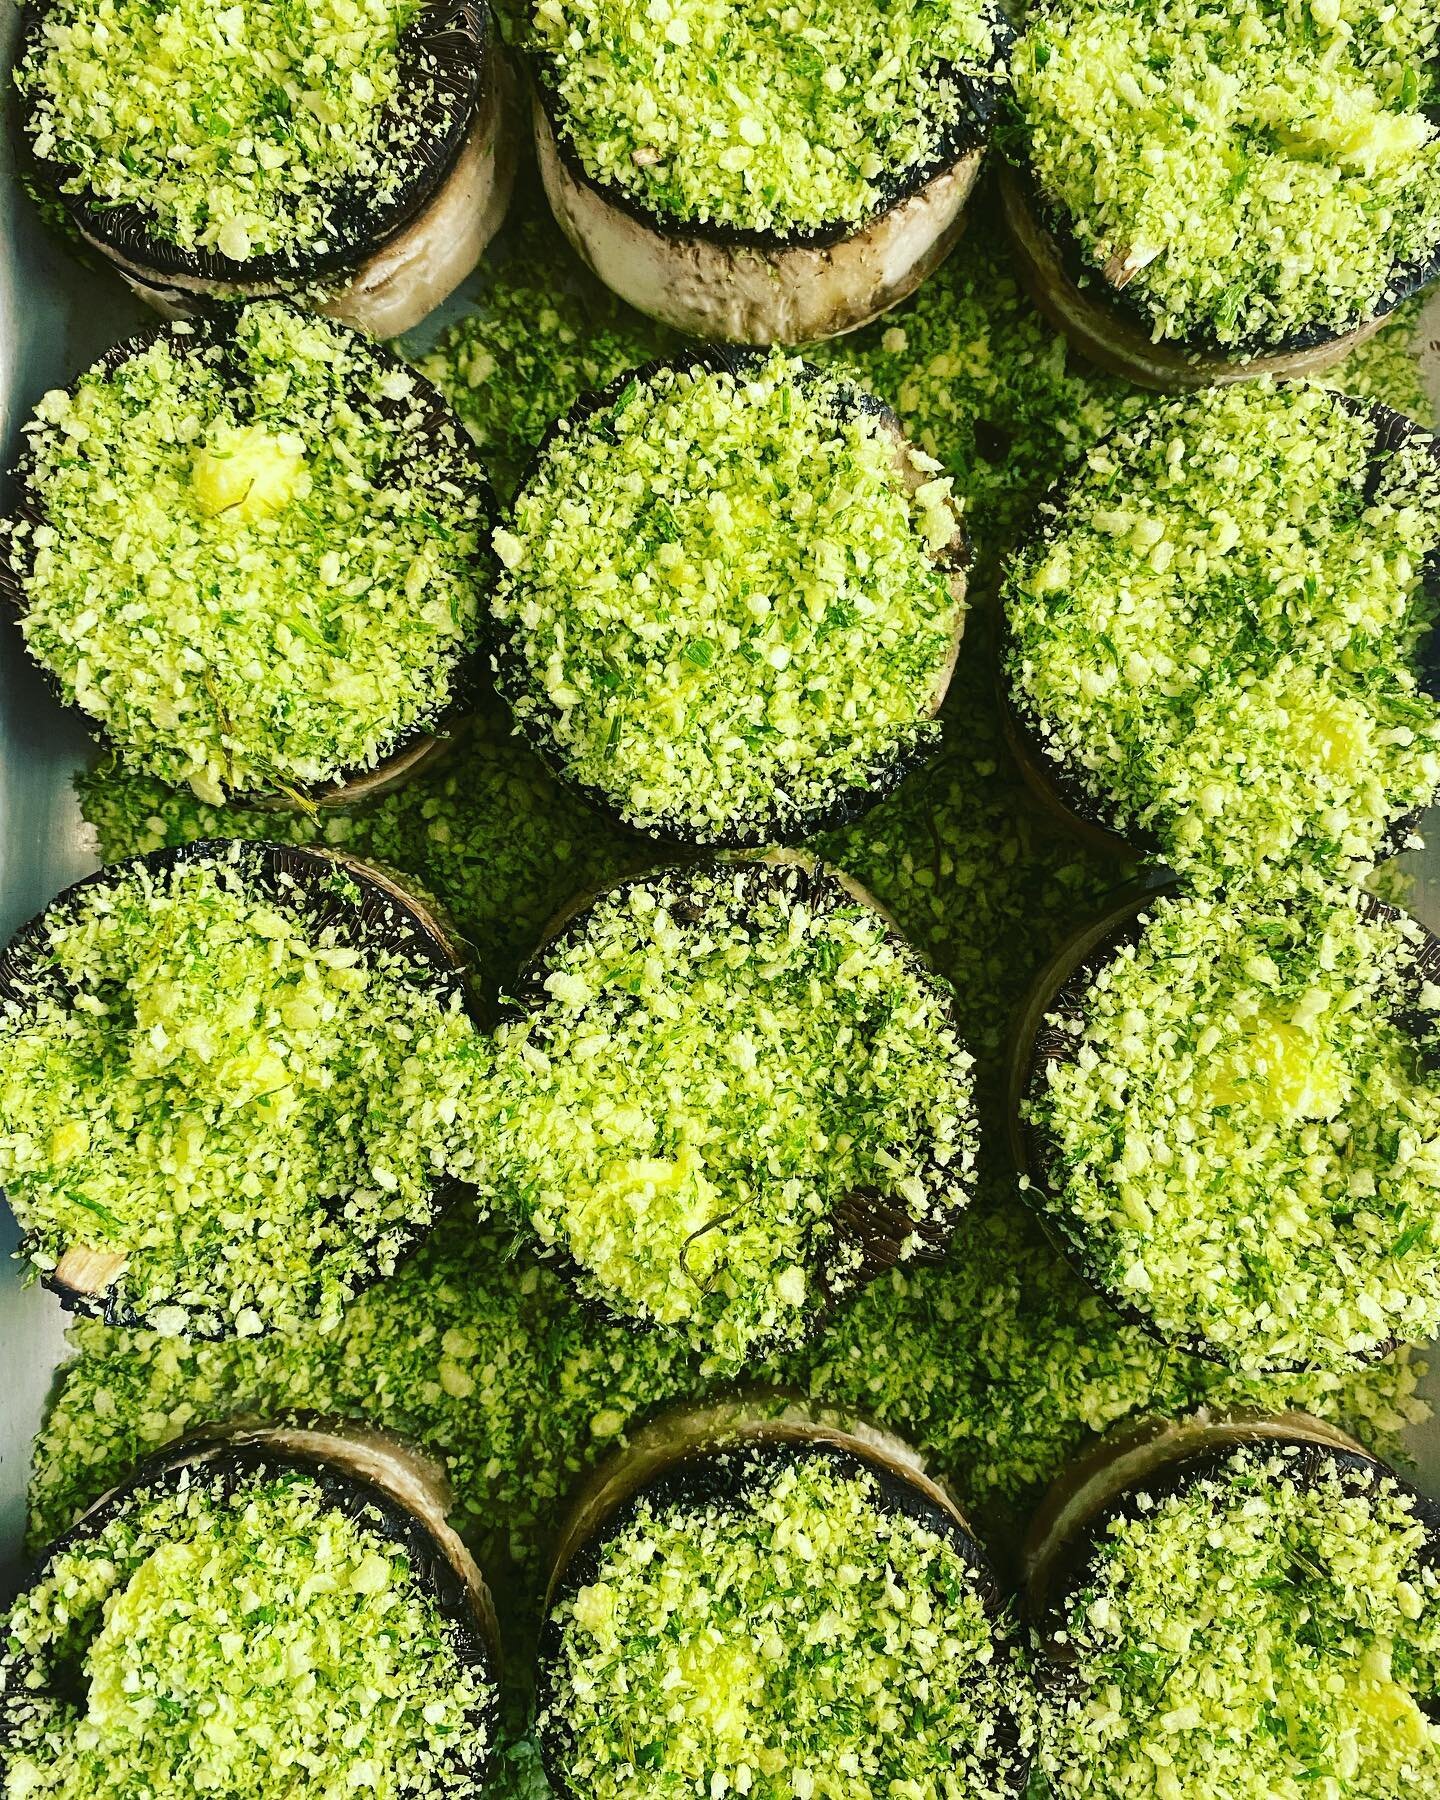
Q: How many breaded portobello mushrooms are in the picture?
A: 12